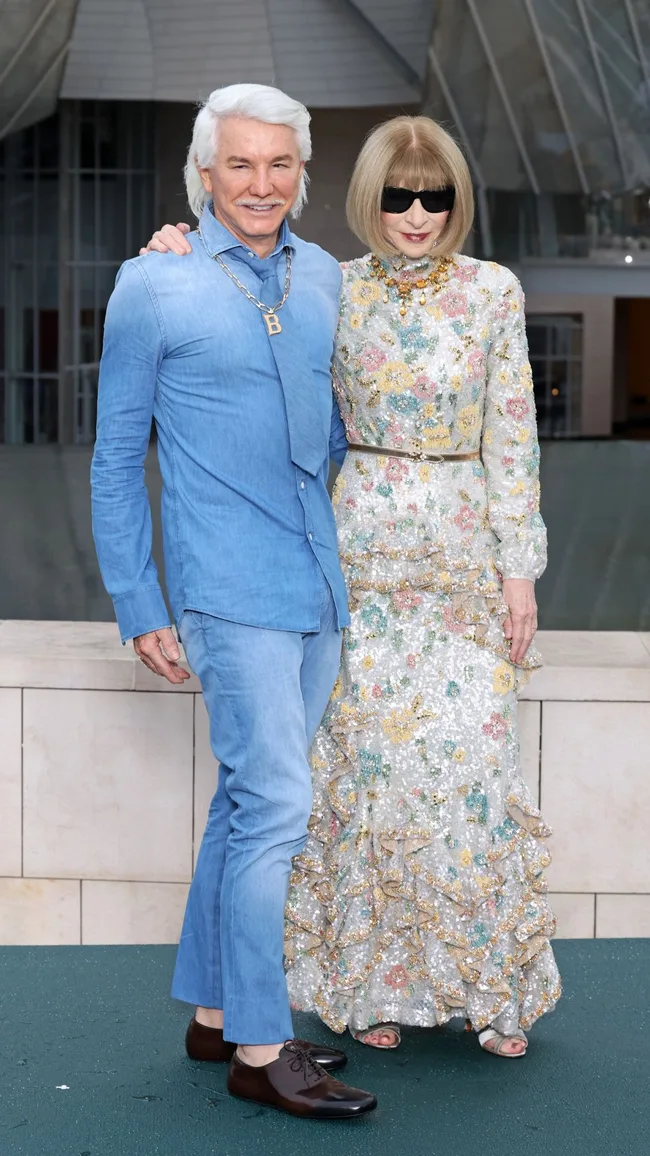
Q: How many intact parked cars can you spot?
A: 0